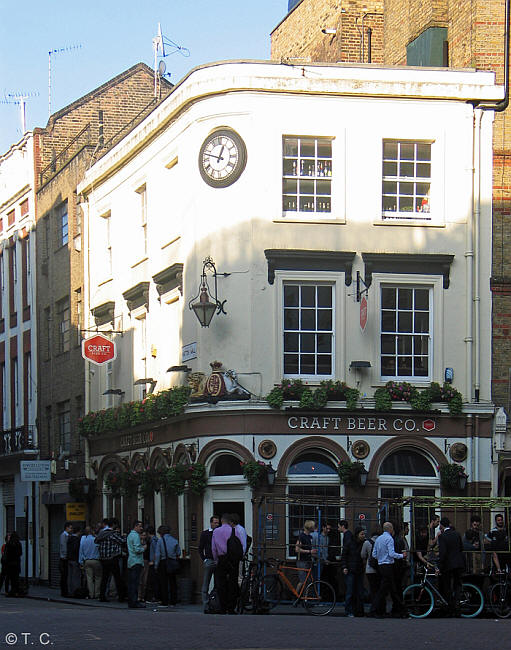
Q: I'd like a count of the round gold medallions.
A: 3